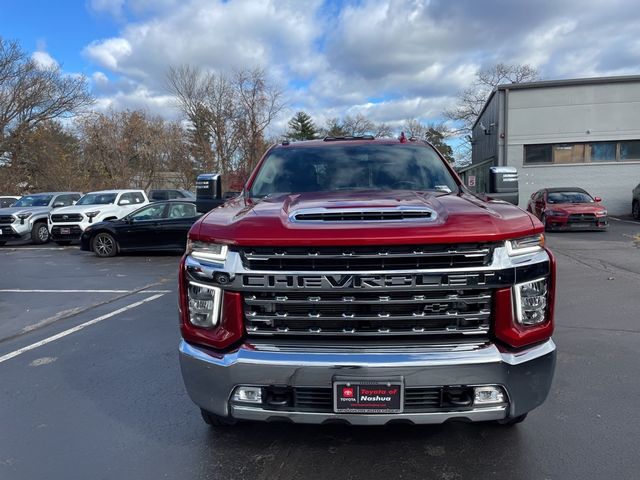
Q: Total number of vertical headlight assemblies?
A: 2